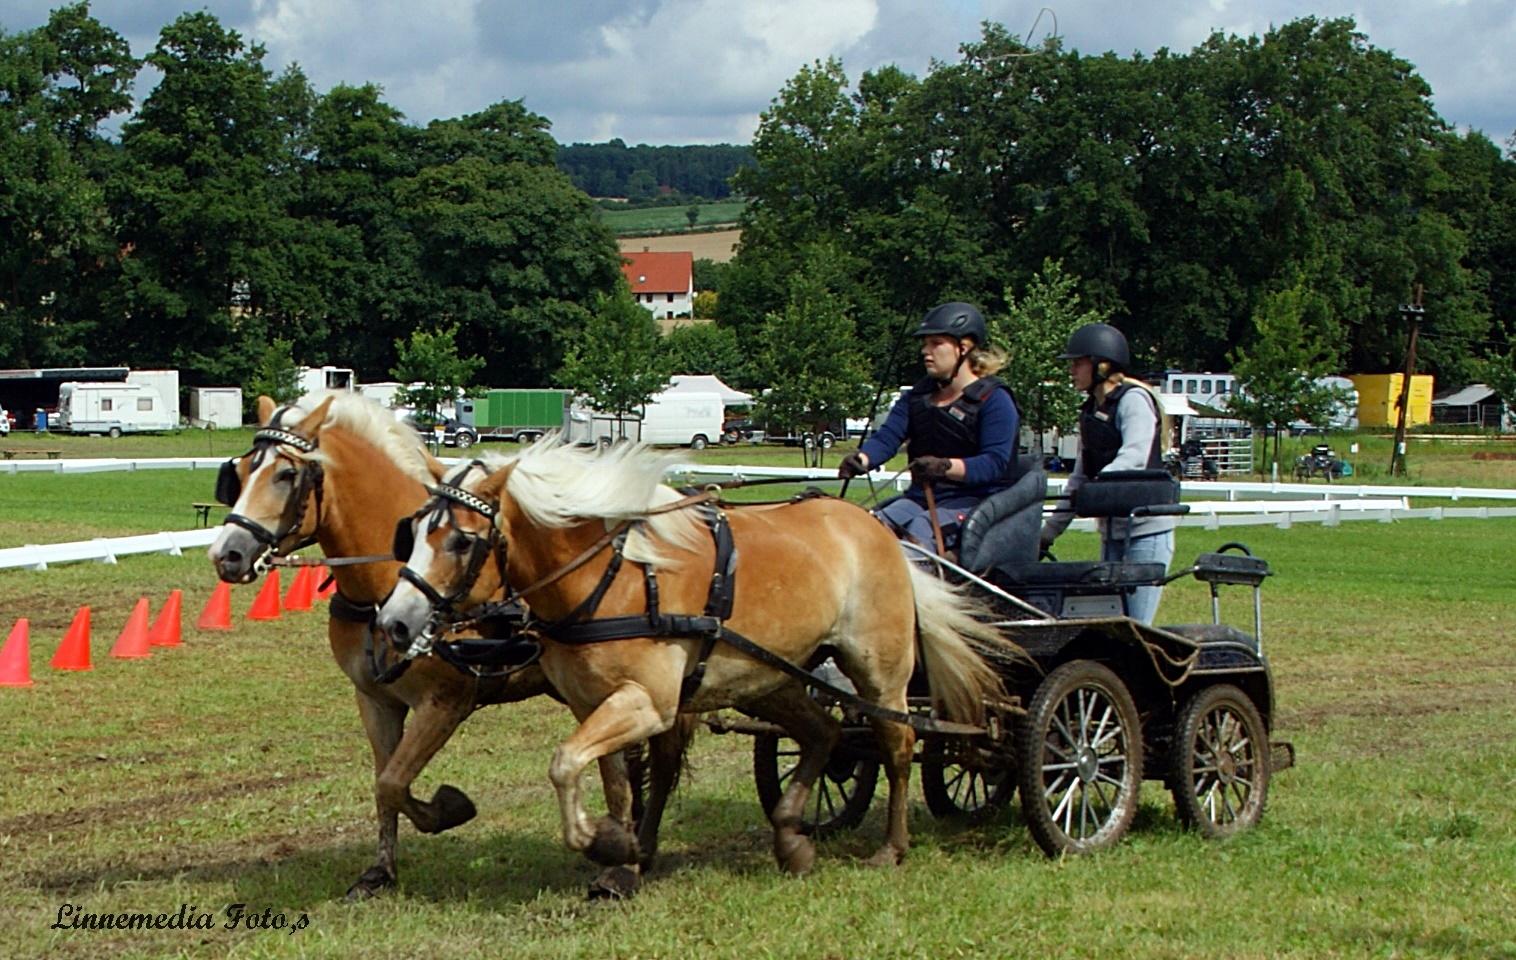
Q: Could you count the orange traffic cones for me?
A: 9